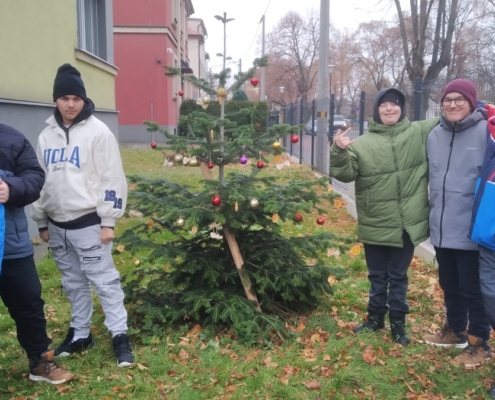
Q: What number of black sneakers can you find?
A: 4